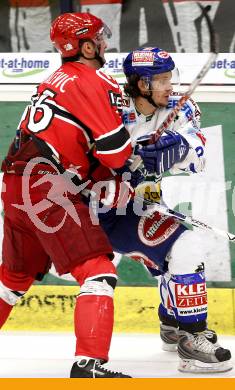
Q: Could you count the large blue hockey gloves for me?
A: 1